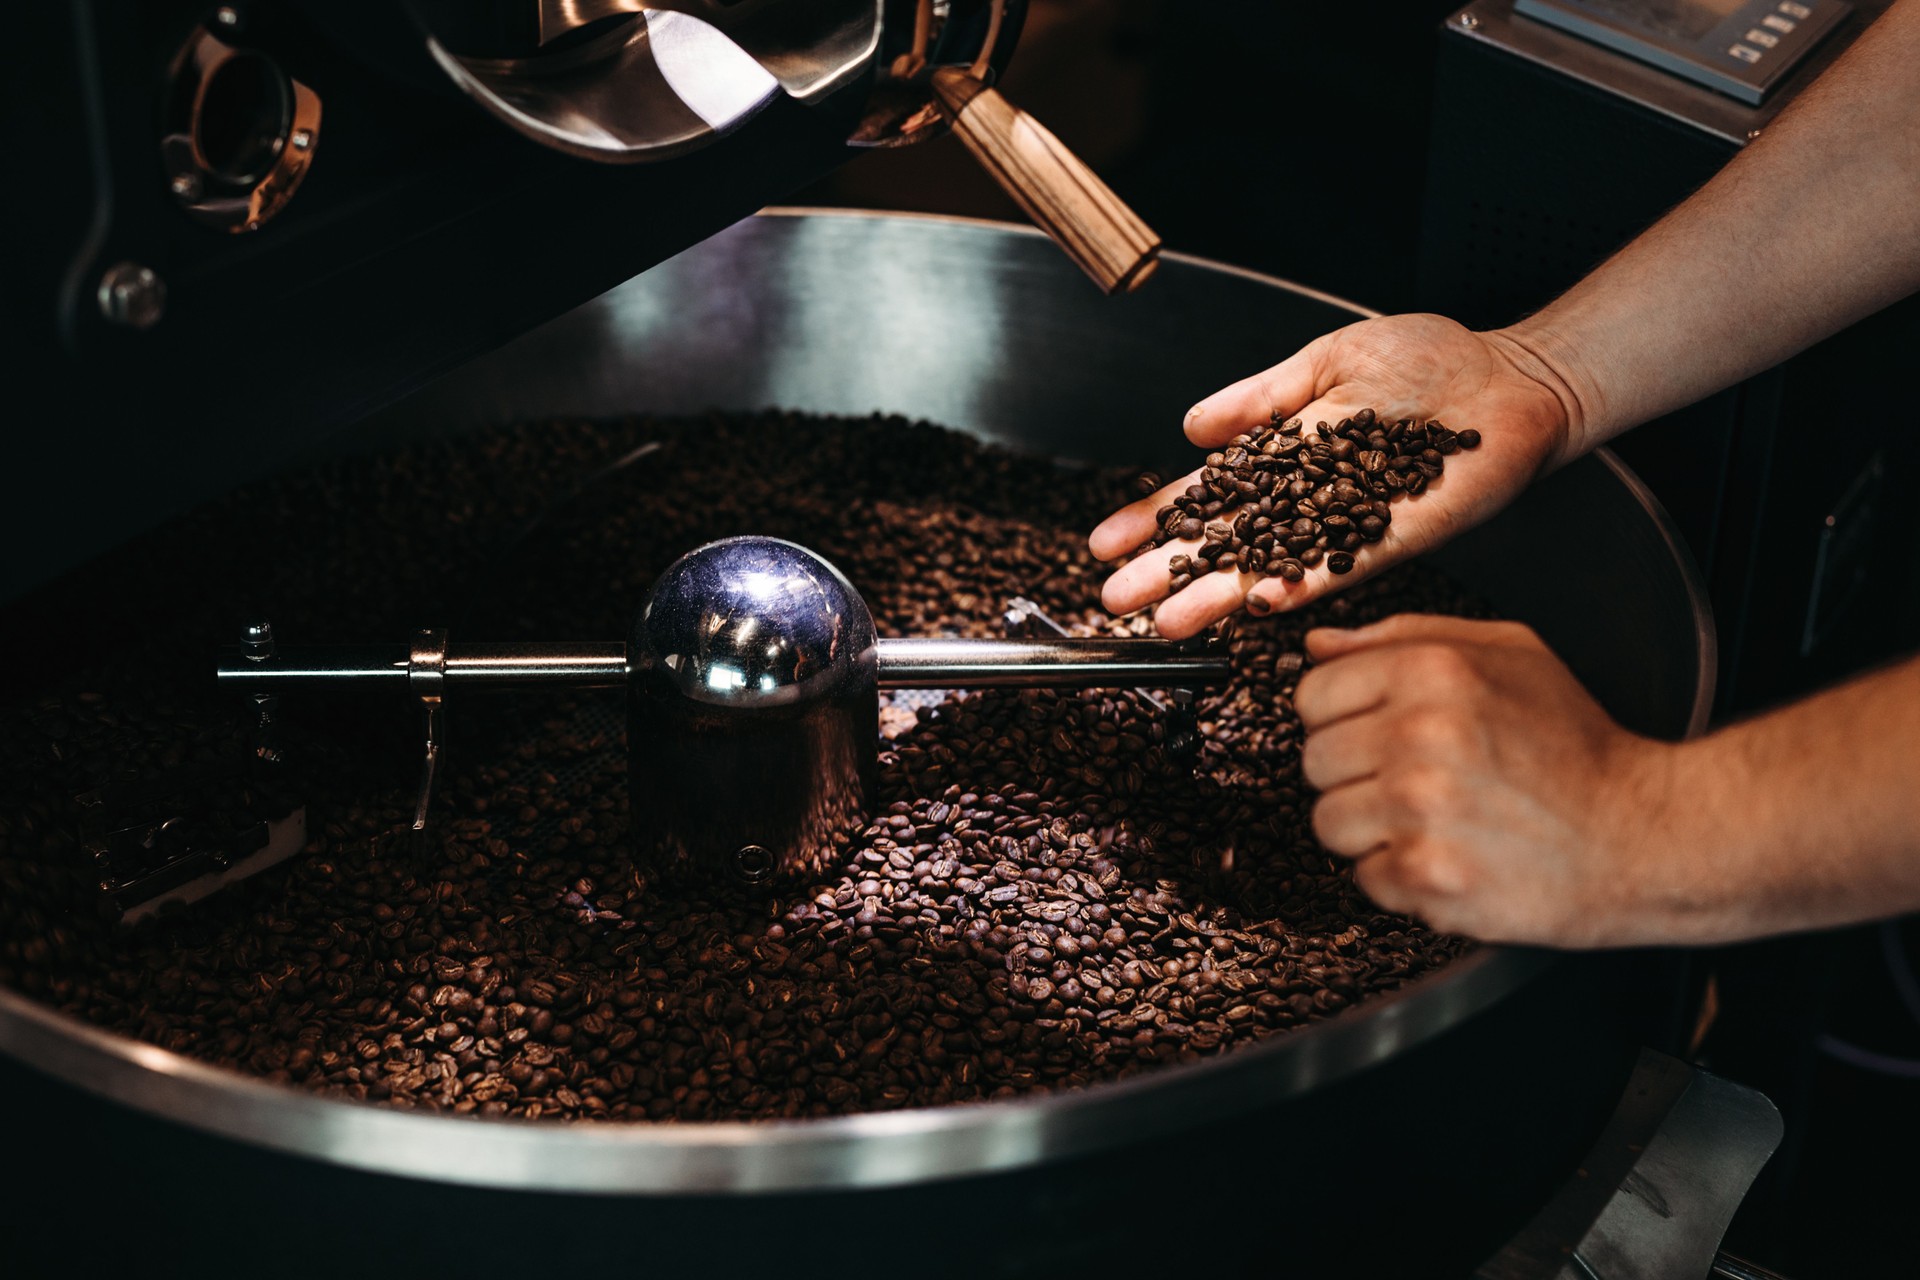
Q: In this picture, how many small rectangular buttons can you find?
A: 4